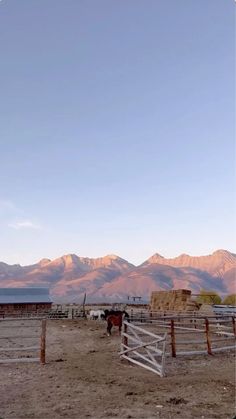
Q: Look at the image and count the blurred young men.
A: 0